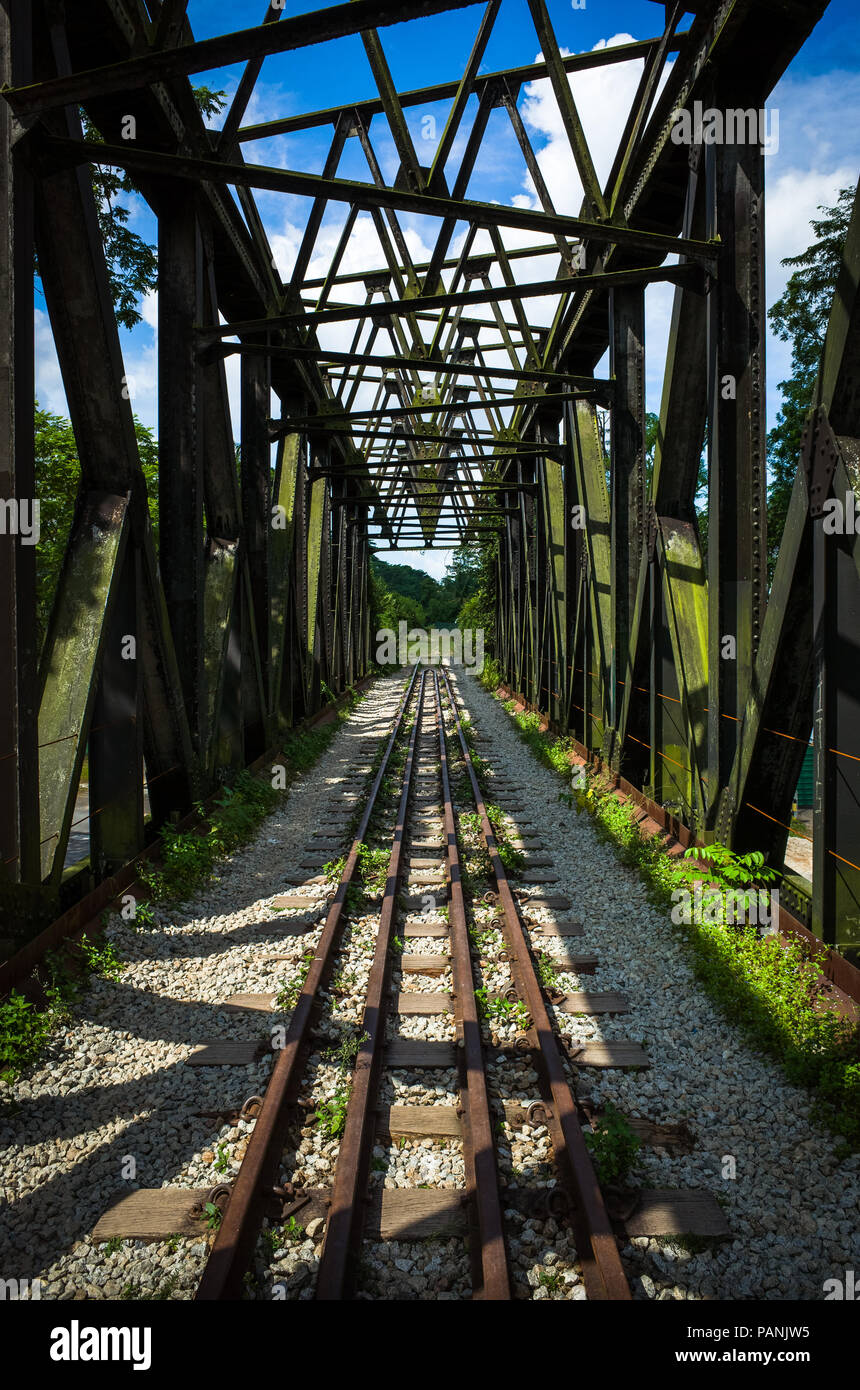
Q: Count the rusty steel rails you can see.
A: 4